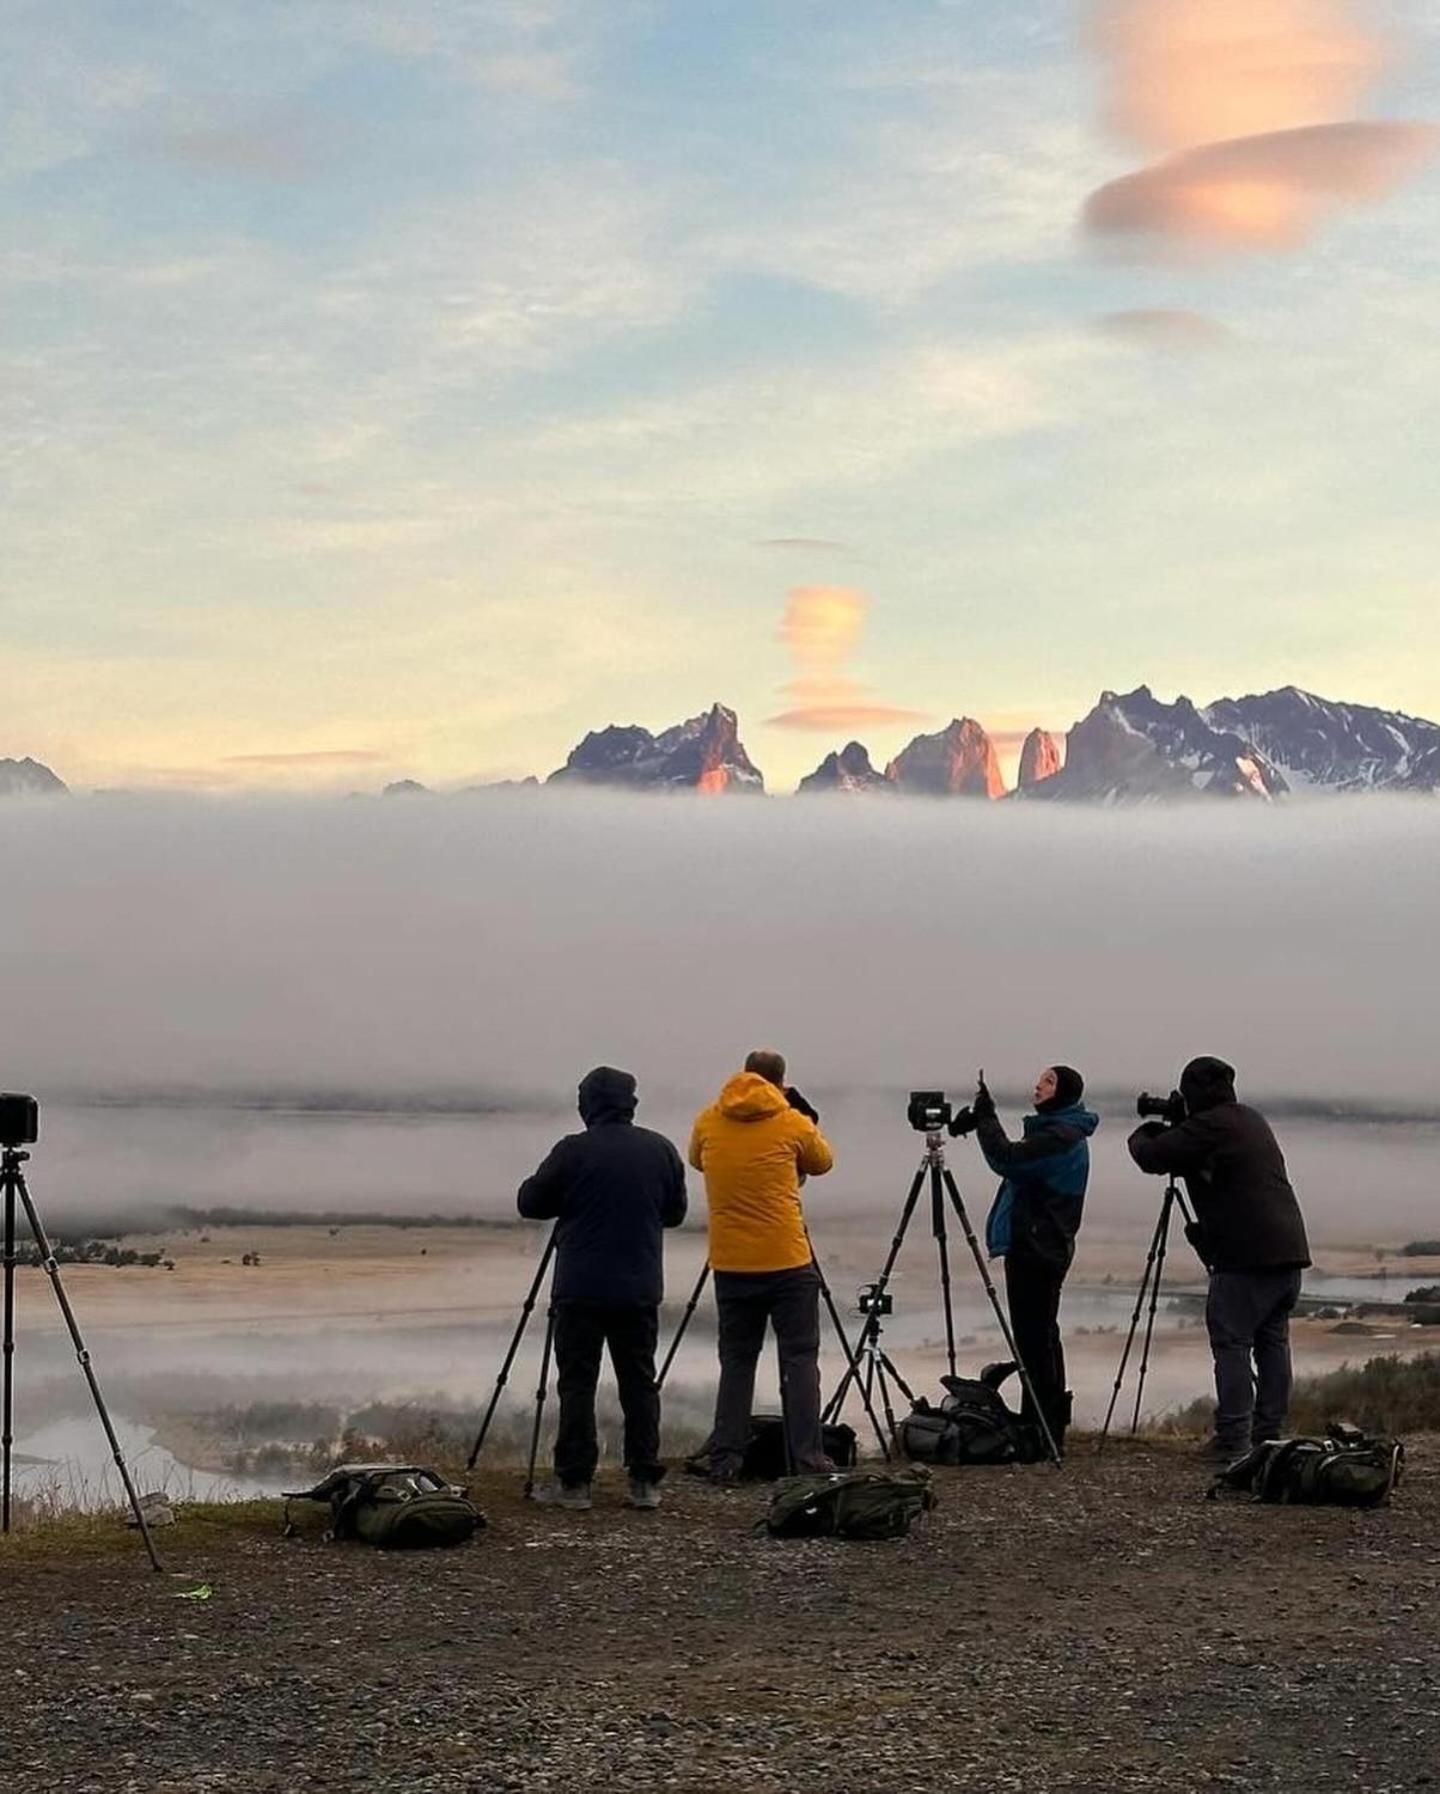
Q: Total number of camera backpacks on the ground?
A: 5